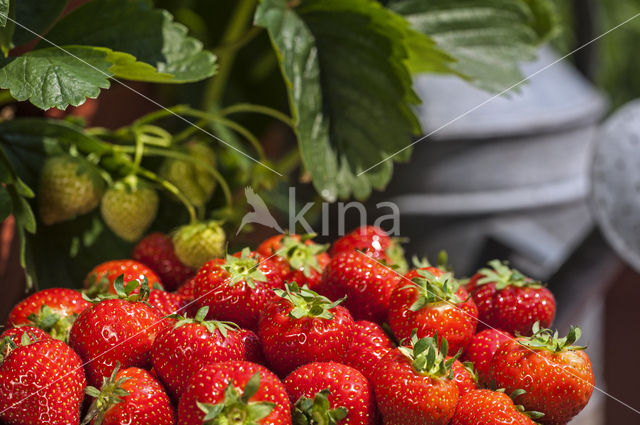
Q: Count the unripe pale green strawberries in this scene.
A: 4